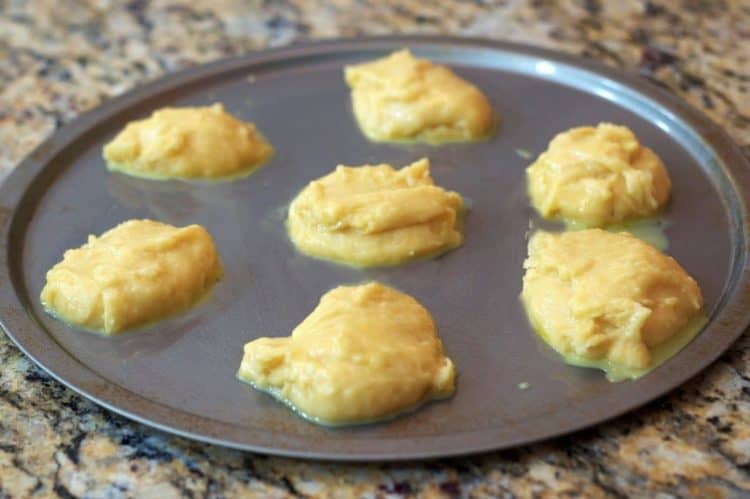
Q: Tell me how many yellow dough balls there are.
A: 7